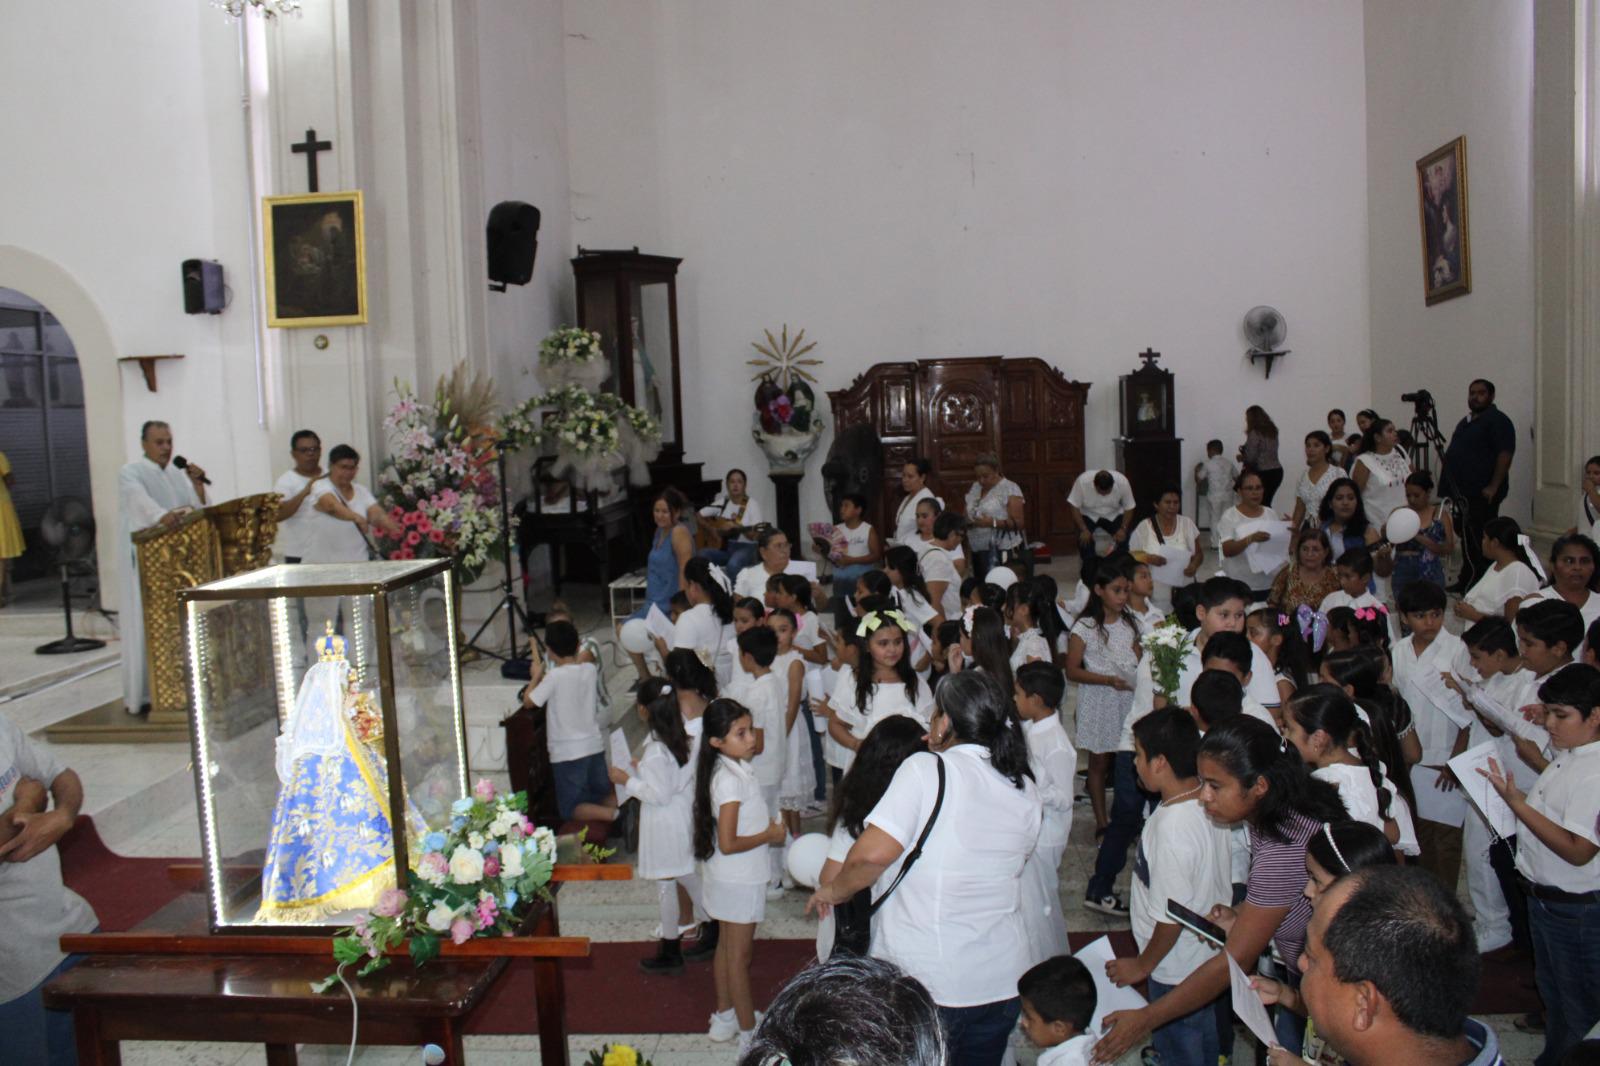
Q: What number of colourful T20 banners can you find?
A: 0